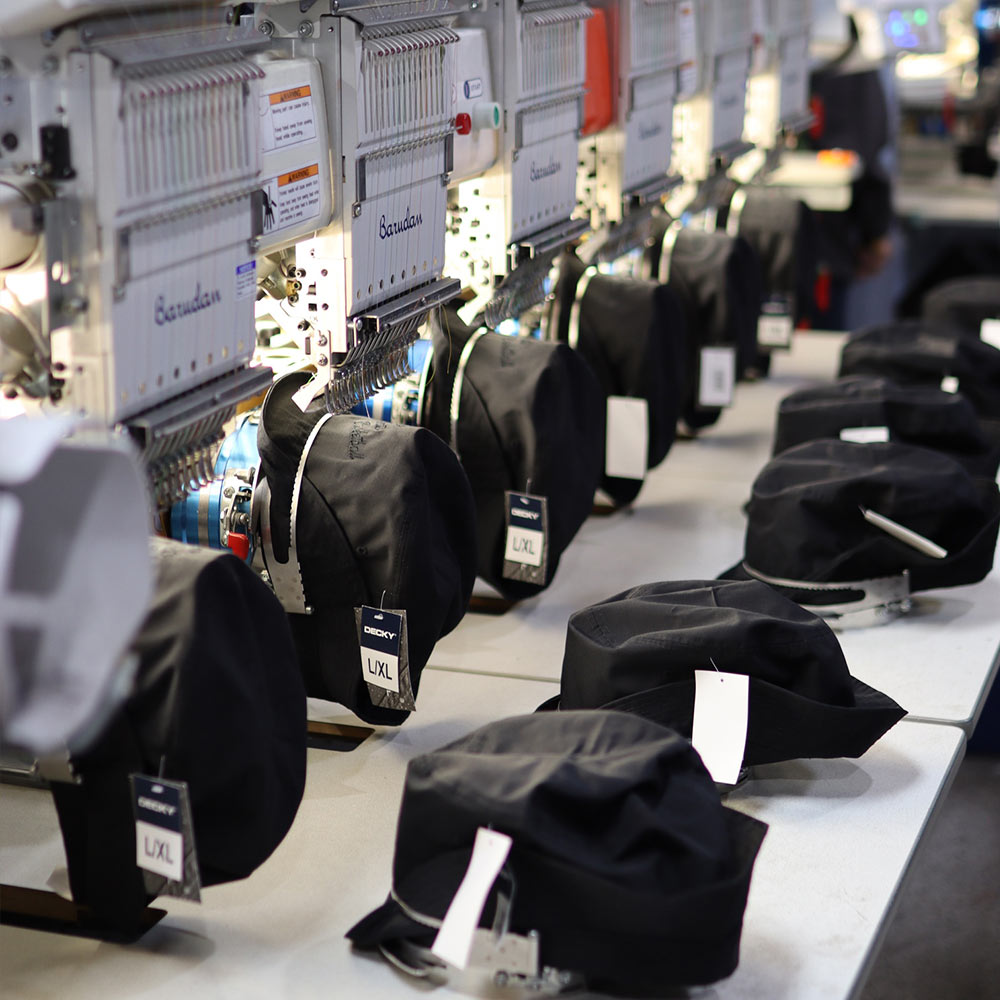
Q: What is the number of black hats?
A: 12